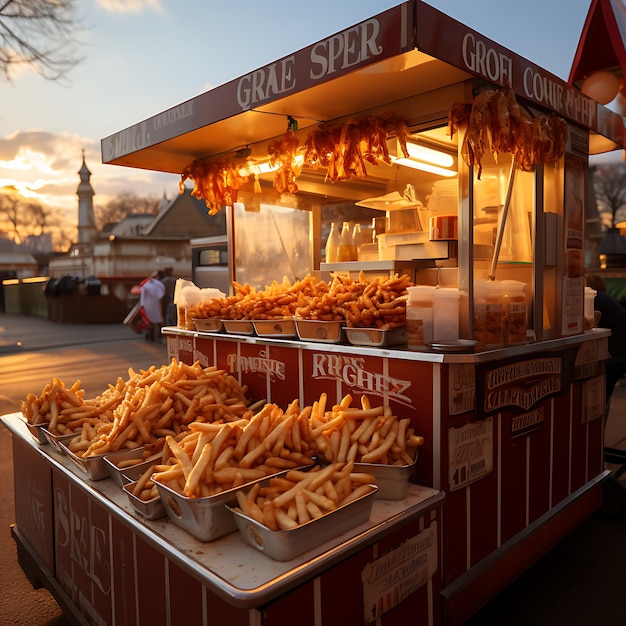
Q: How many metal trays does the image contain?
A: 13